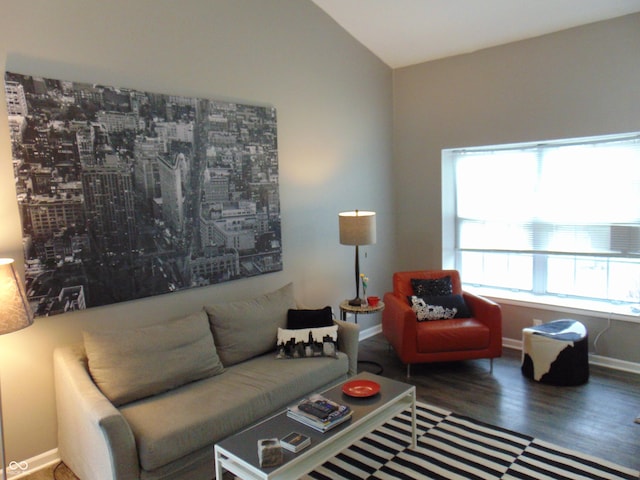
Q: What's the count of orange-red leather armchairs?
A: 1